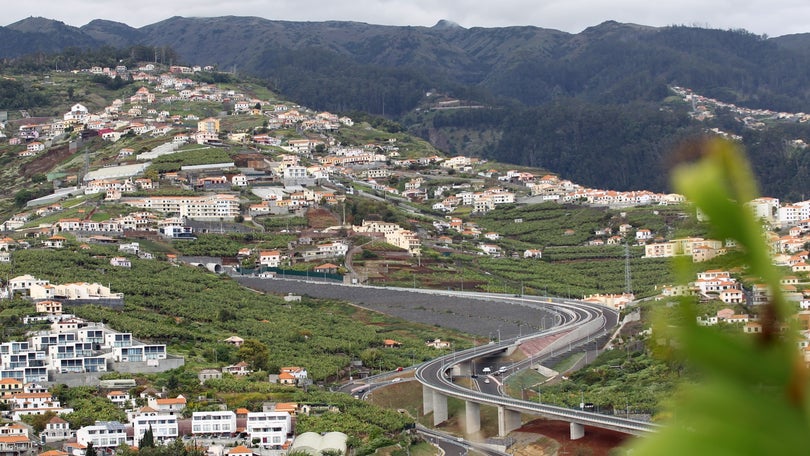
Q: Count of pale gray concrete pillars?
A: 5